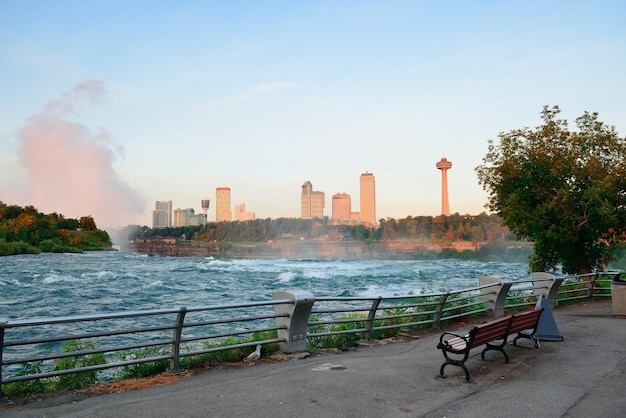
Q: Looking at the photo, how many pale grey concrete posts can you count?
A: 3